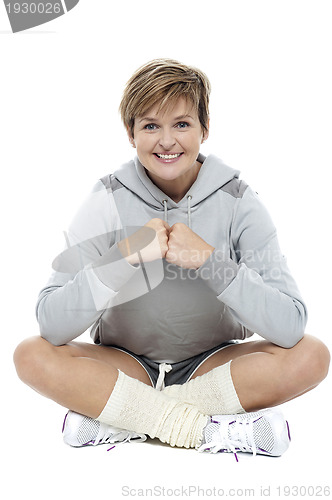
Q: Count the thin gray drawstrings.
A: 2